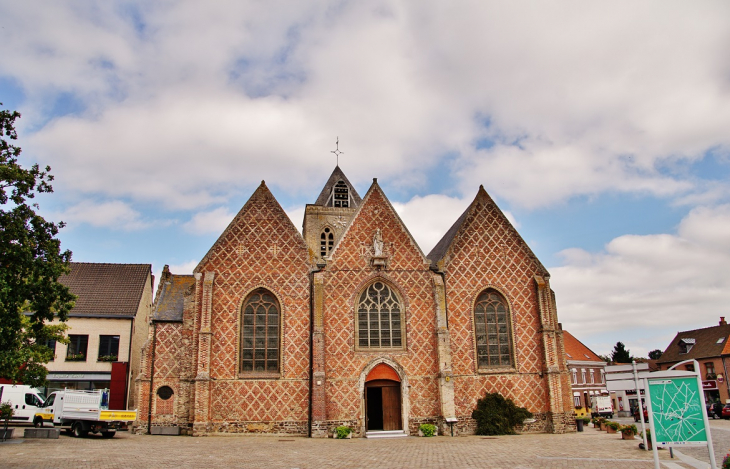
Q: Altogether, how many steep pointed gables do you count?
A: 3